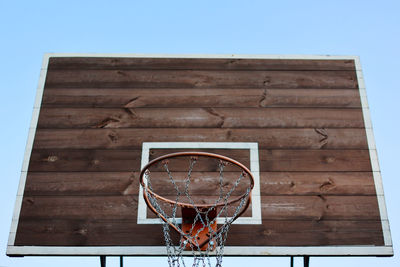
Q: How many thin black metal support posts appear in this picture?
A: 4